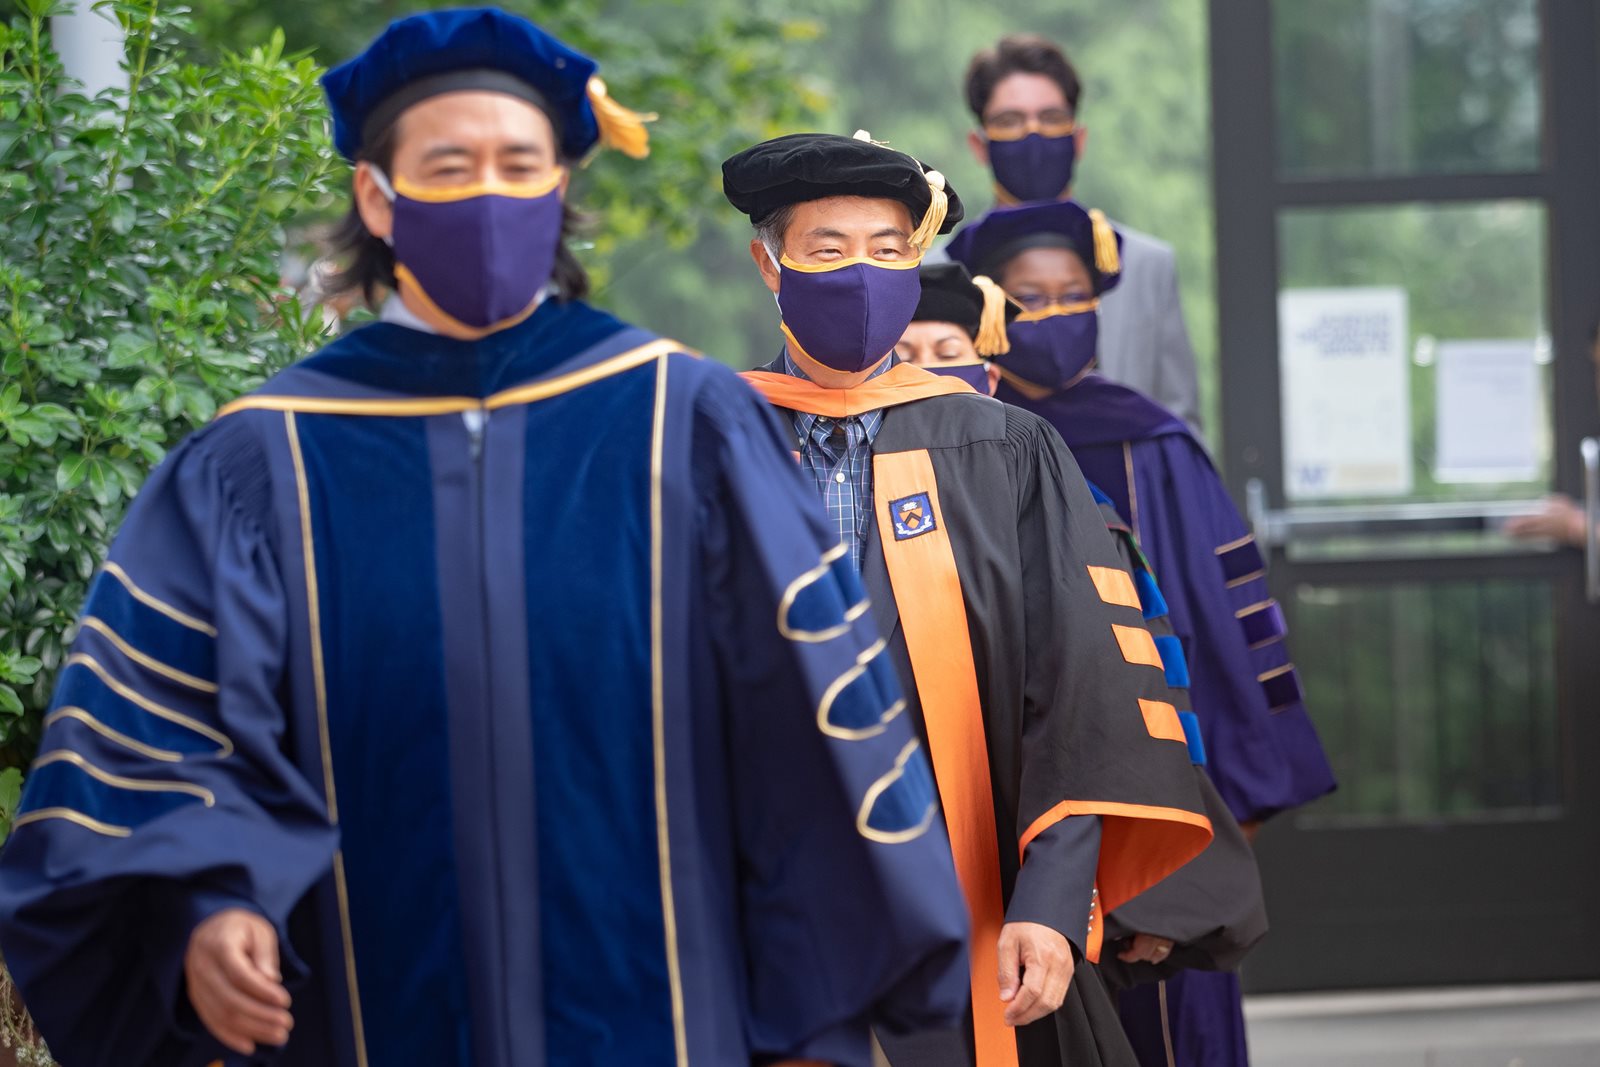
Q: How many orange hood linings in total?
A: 1